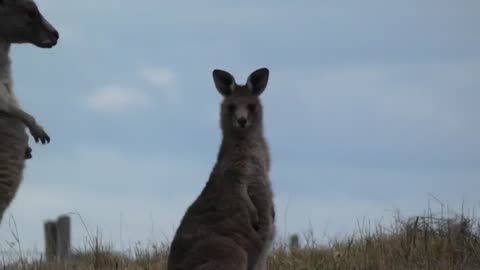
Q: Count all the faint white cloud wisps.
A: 2